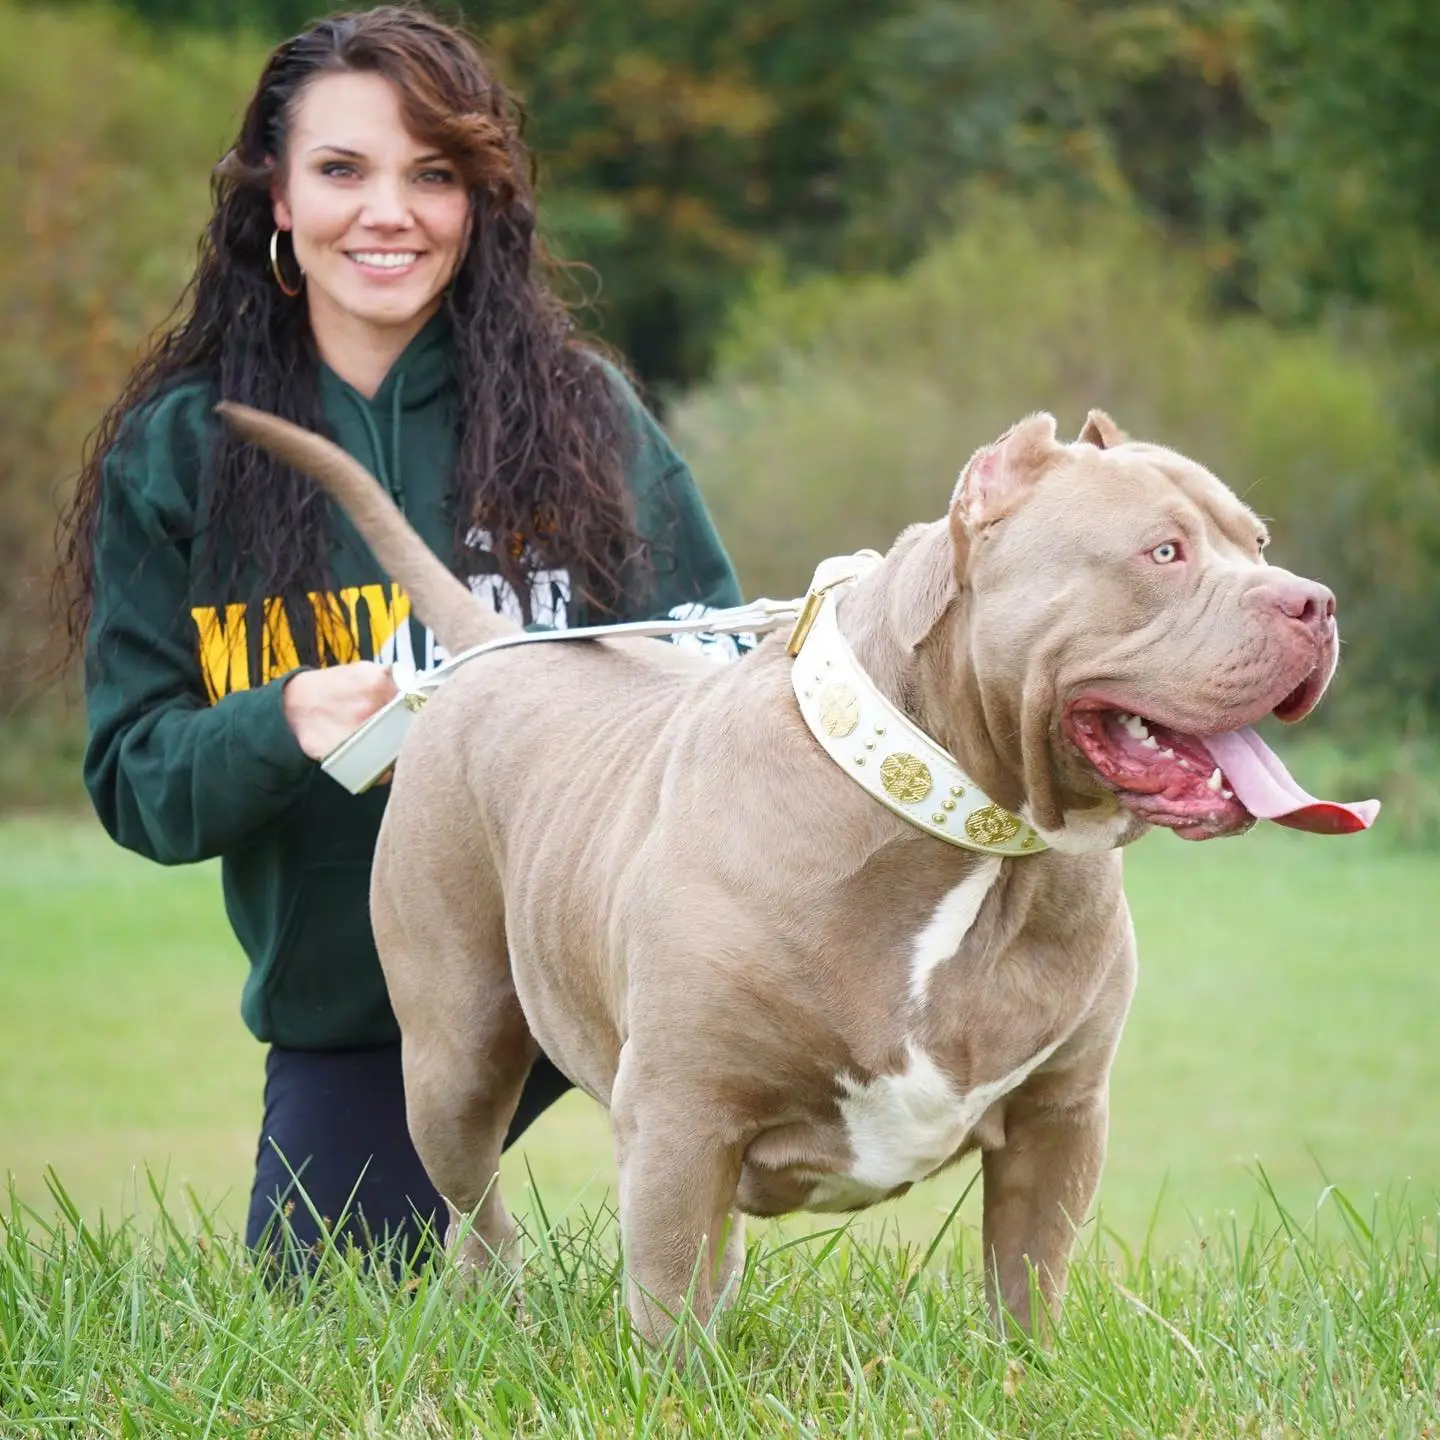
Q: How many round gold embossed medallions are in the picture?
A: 3